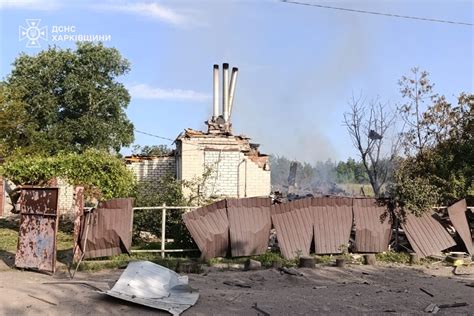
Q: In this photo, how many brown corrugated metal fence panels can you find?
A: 8